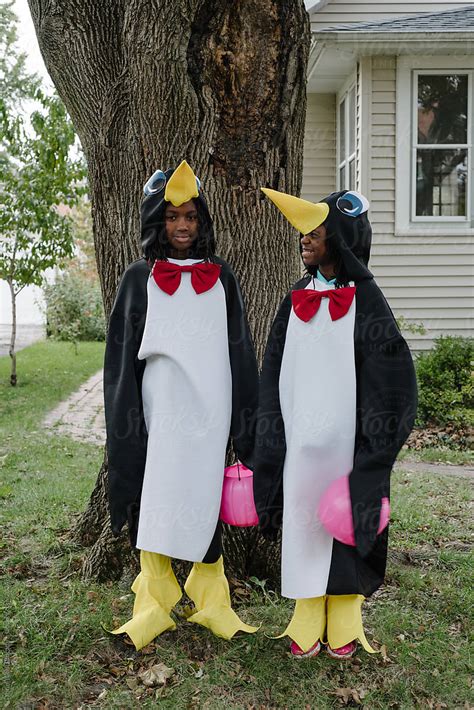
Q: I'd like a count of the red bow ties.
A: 2